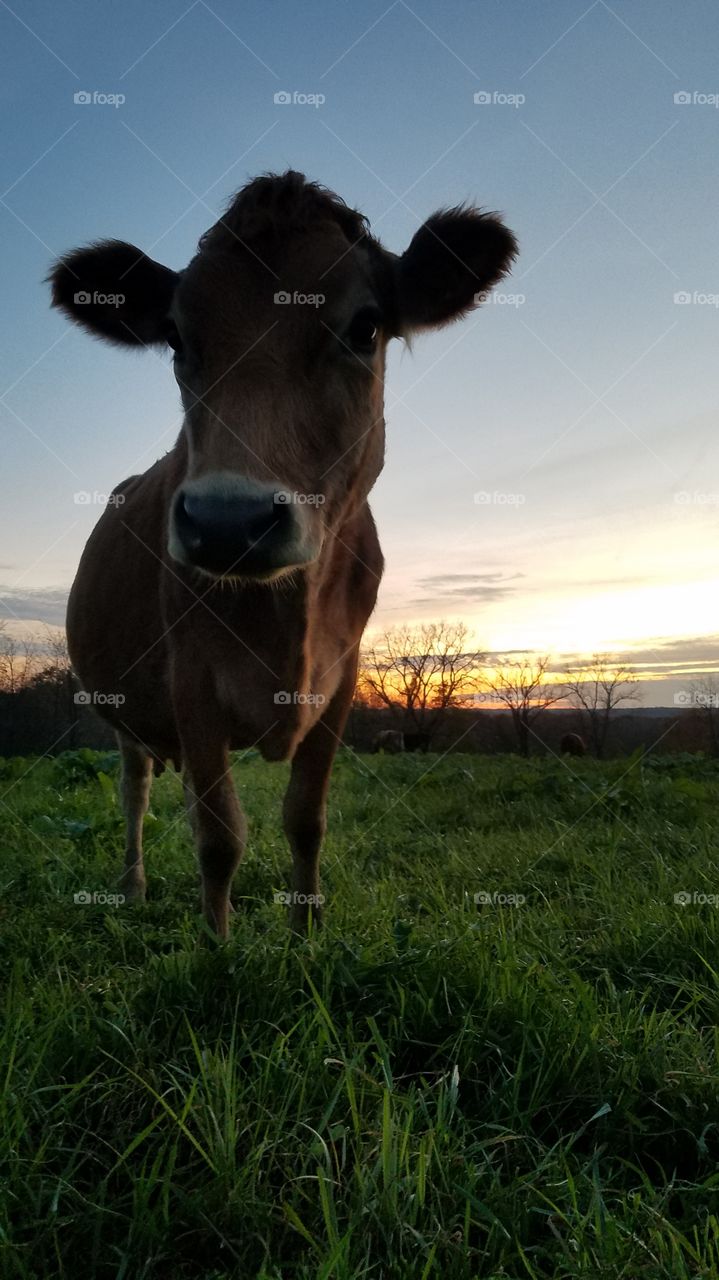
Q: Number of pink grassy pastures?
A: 0